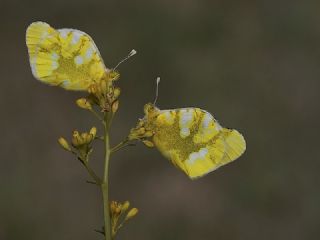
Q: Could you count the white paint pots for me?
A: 0